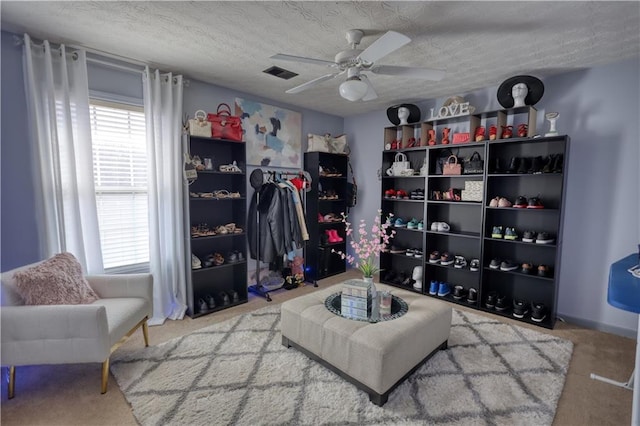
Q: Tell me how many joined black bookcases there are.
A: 3